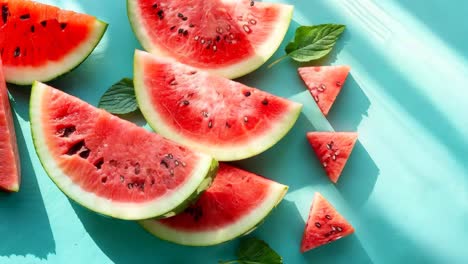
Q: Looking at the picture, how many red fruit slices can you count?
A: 9